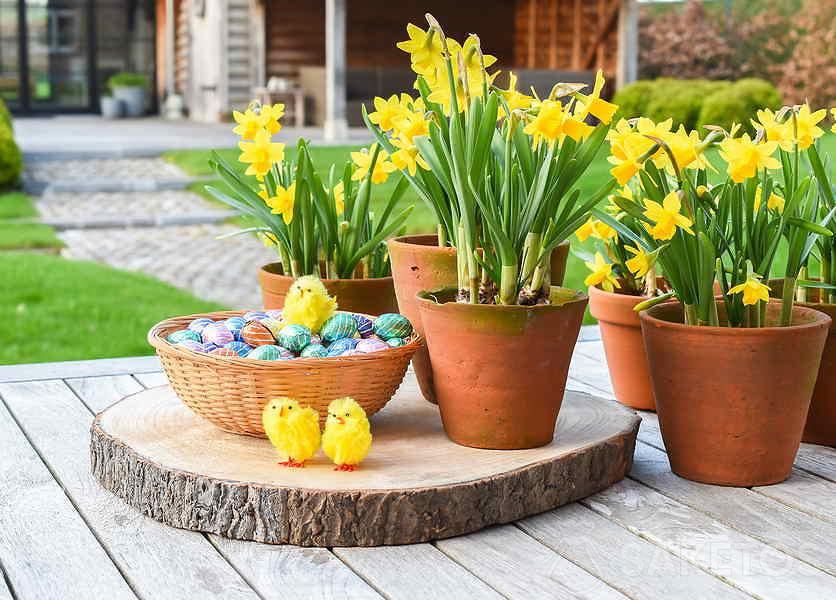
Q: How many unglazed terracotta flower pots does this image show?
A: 6